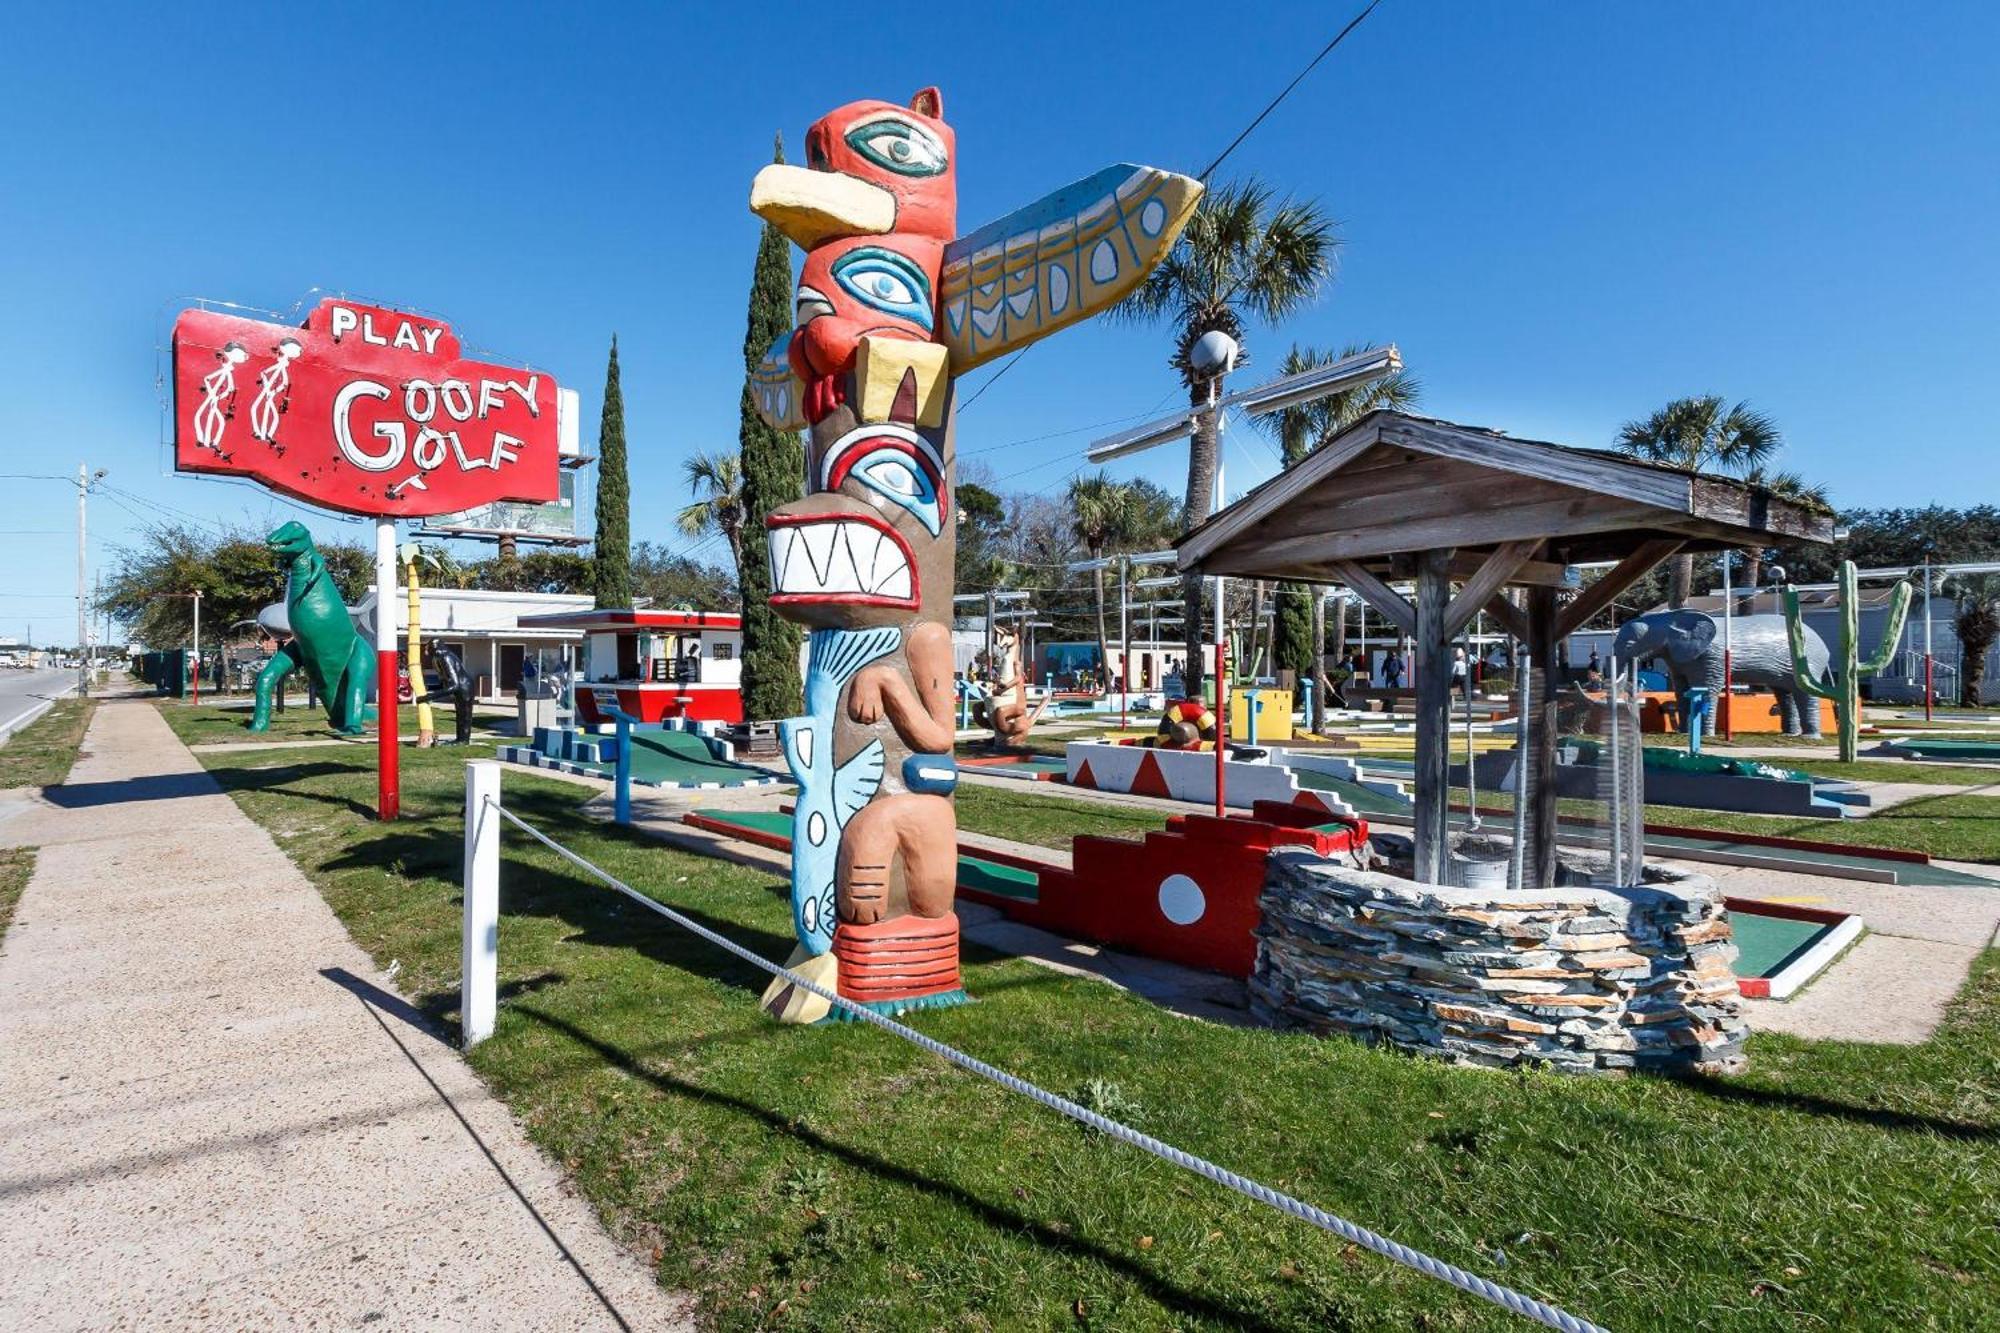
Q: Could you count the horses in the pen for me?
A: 0